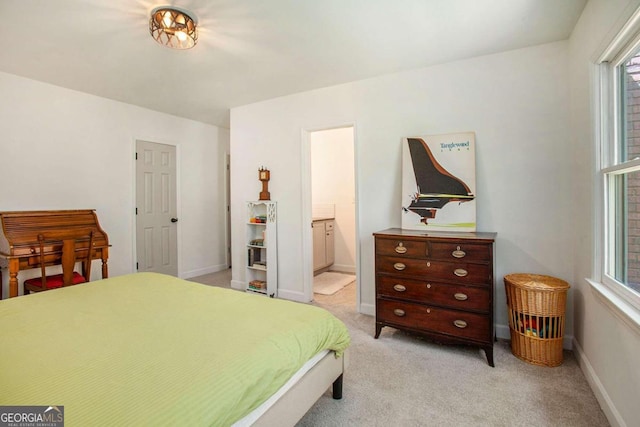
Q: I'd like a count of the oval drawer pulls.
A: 8